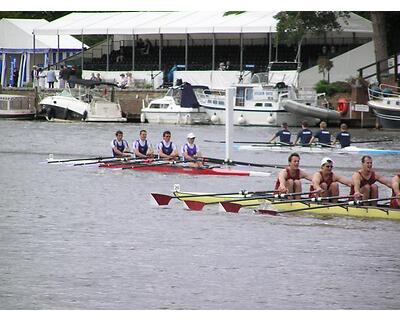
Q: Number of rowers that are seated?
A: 12